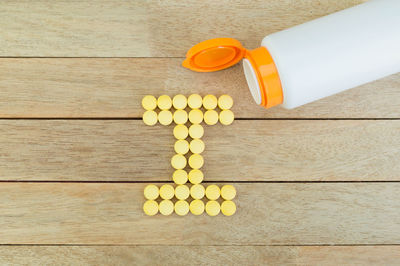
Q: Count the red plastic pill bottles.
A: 0